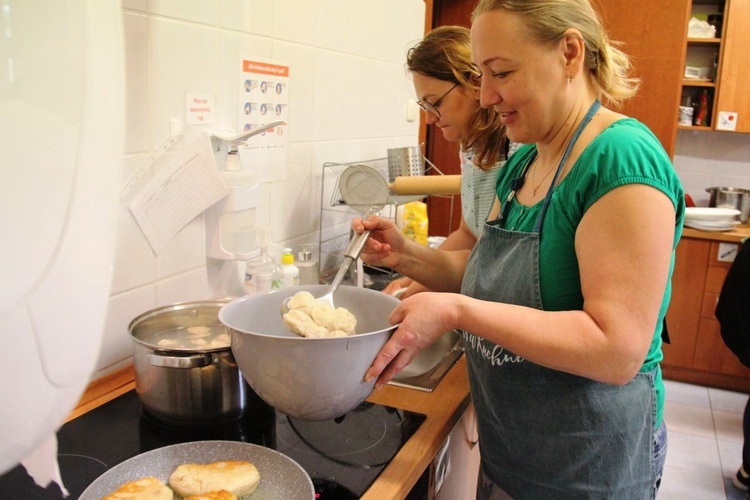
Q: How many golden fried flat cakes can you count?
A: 3